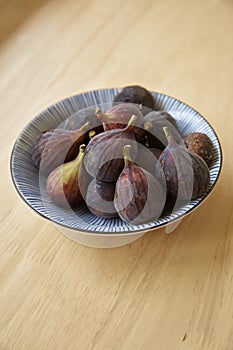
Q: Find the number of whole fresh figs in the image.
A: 11